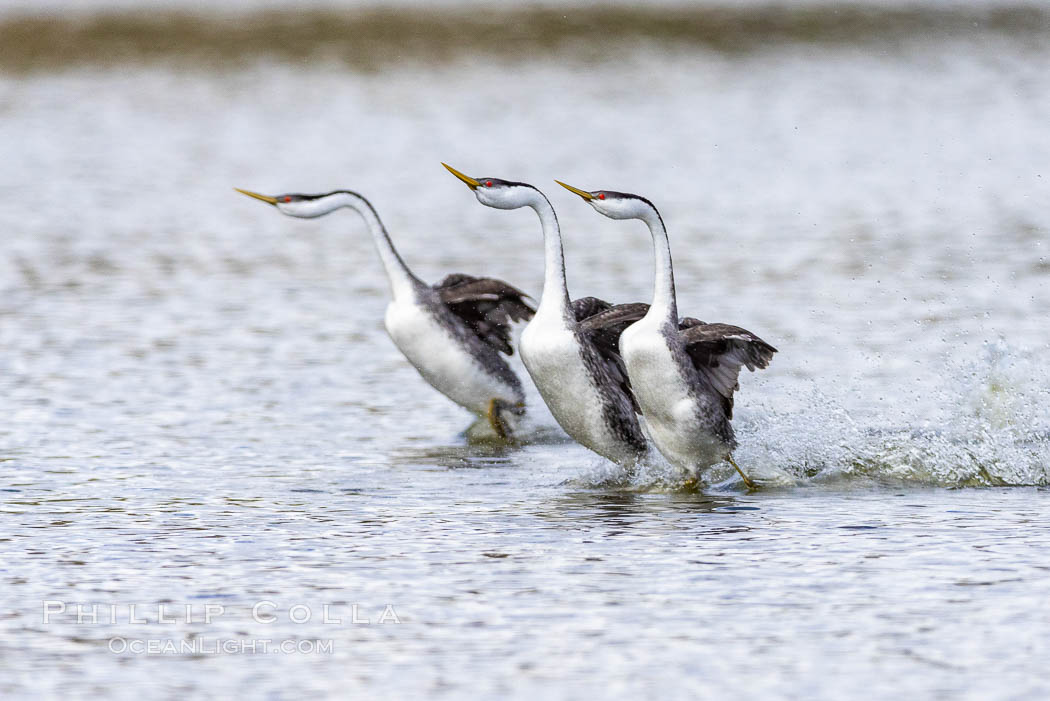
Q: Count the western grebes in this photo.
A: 3